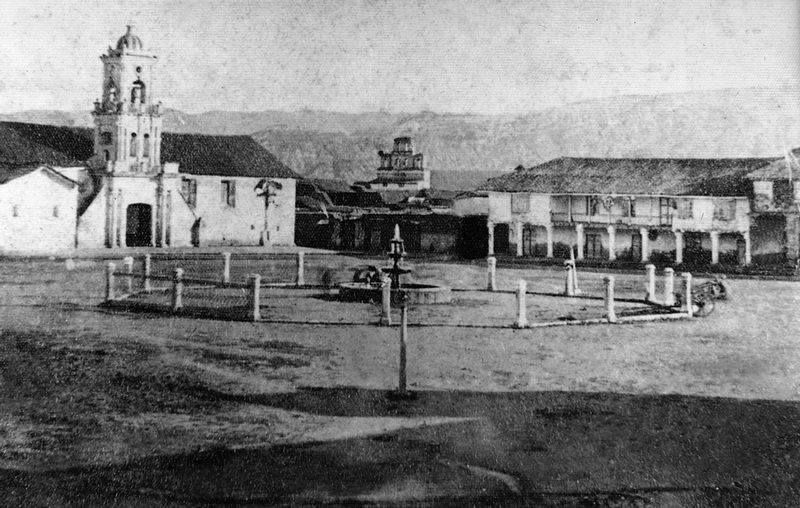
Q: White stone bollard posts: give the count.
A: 15